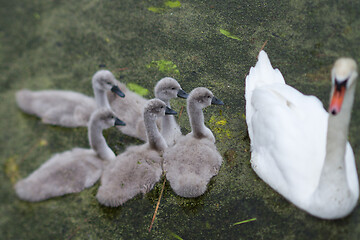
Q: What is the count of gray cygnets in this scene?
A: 5